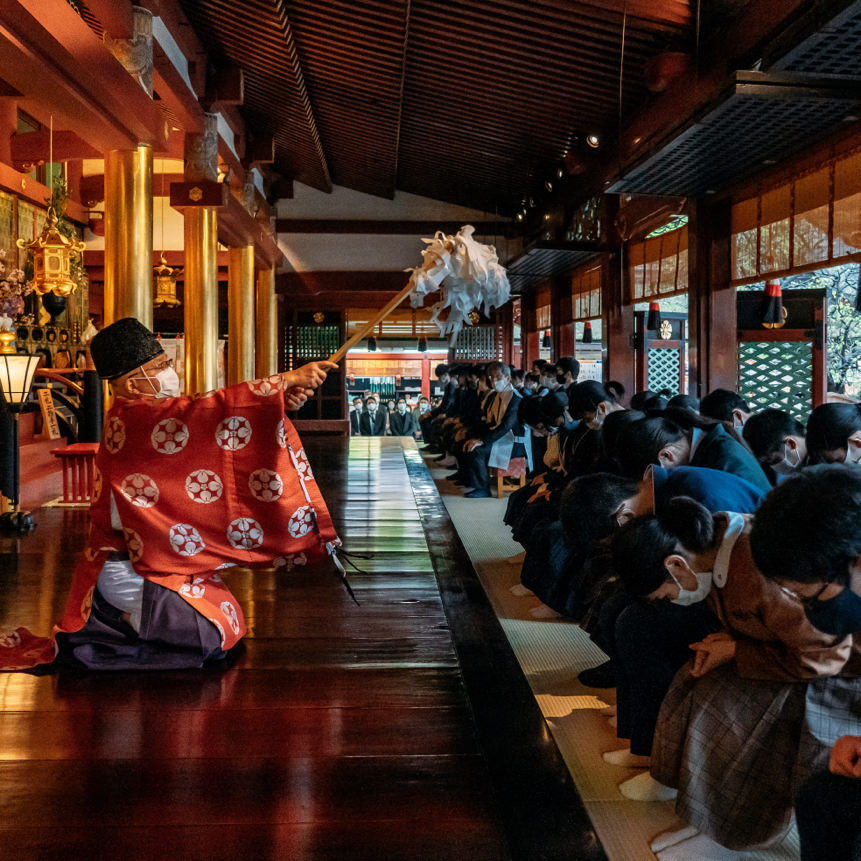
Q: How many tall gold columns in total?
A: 4